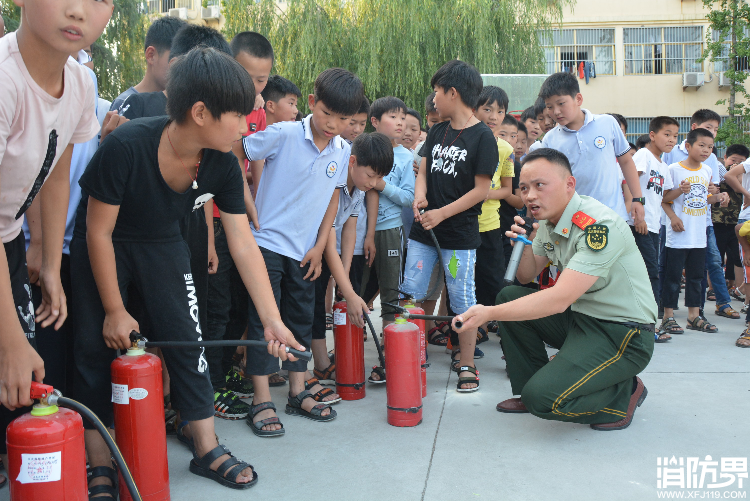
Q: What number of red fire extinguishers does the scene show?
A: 5